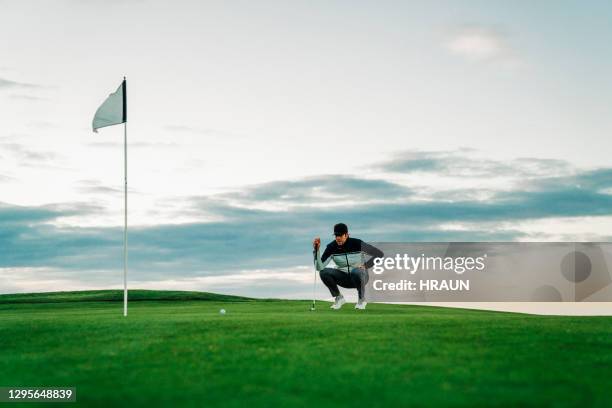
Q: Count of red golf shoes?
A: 0